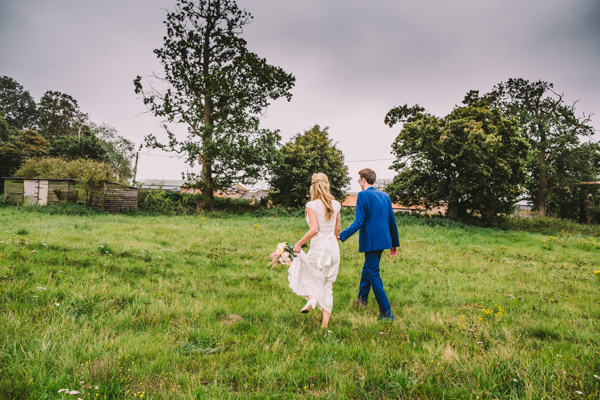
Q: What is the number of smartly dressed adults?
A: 2